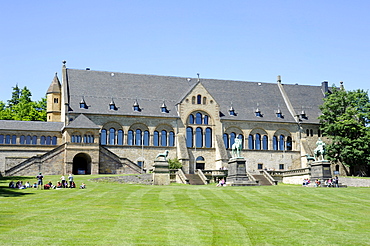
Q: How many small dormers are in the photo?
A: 8